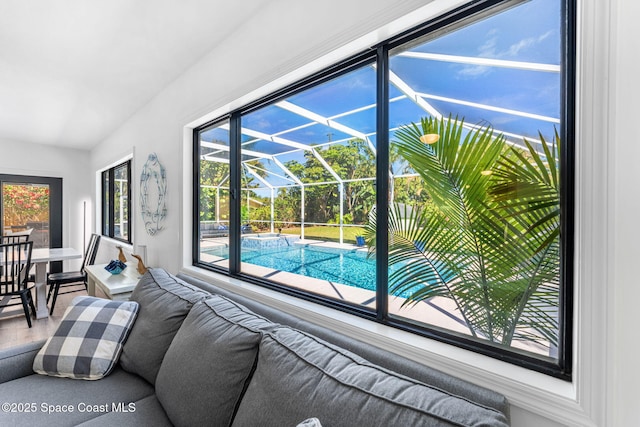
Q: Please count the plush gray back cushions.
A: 3